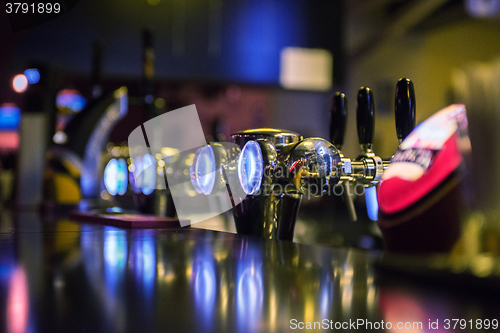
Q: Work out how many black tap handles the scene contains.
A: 3